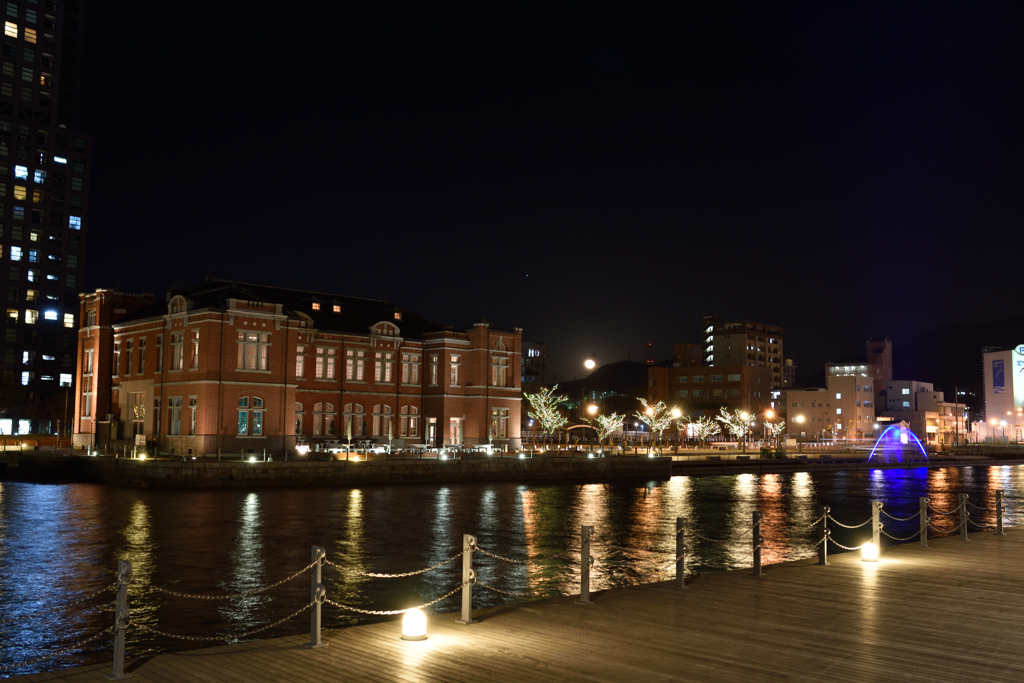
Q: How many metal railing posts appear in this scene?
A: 11